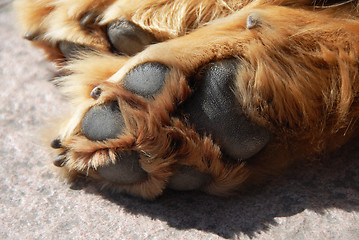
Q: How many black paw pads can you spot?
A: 7